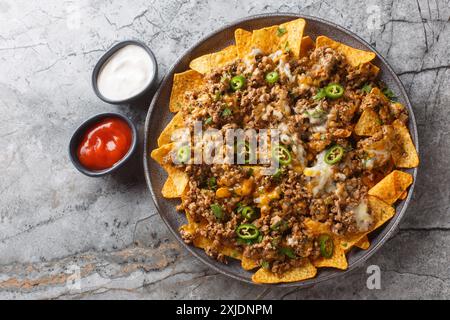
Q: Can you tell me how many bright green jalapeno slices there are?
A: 10